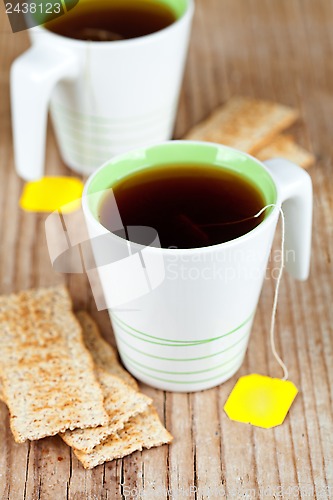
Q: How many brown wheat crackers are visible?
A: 5